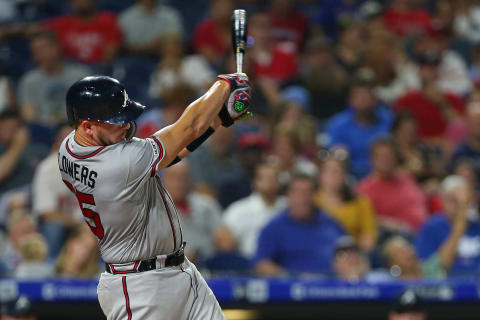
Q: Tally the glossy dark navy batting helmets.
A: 1